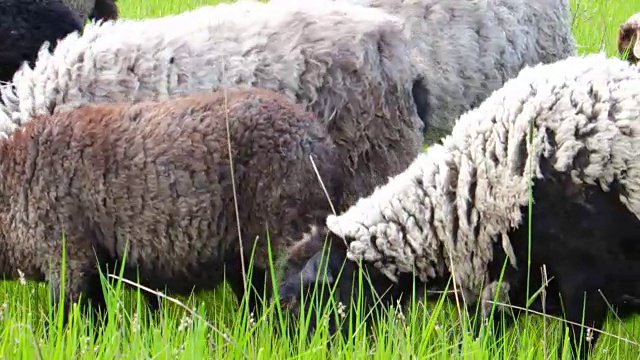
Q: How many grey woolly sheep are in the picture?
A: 2